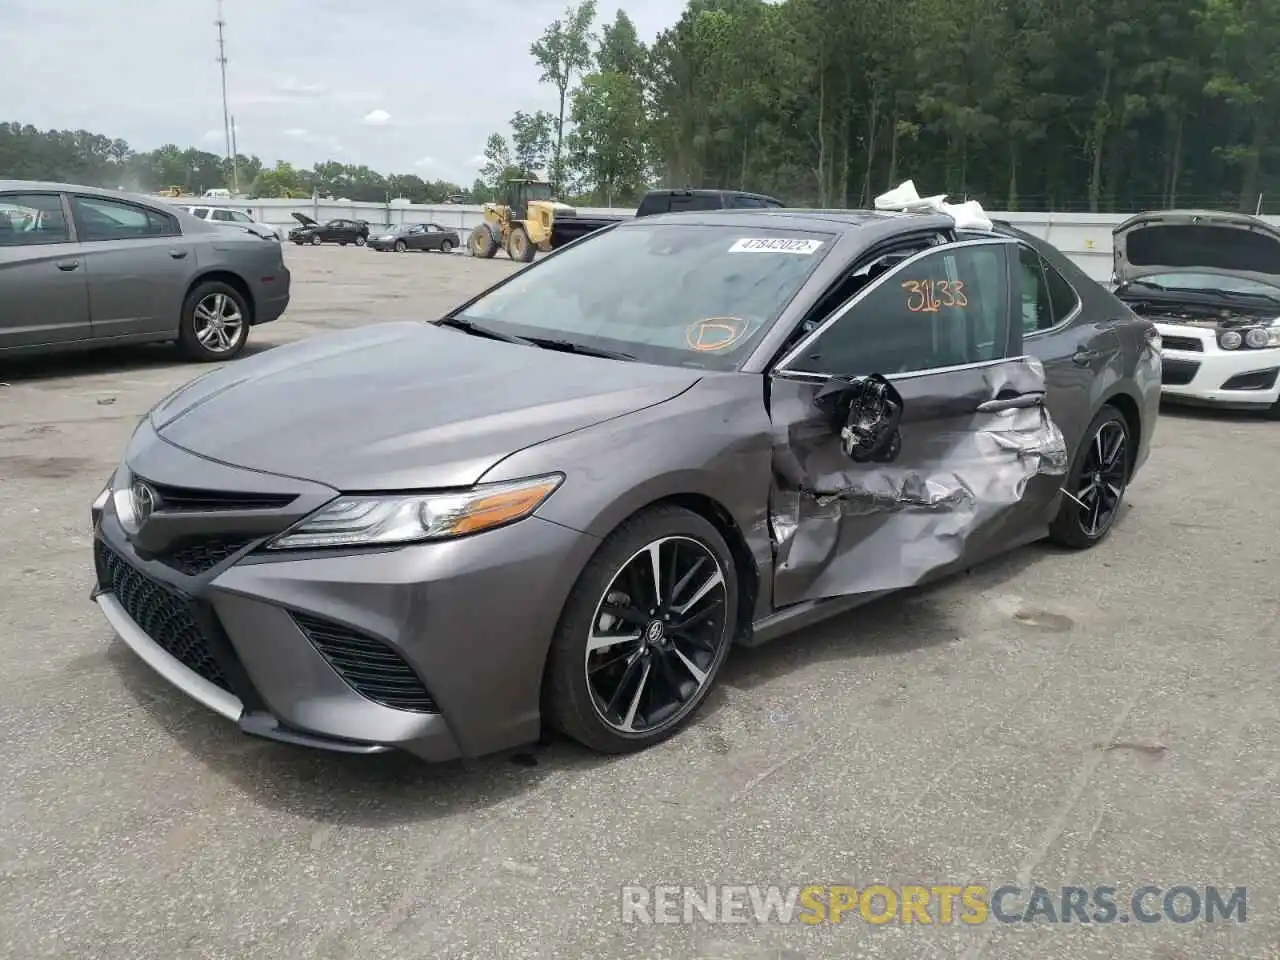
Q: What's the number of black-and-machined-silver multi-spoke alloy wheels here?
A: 2